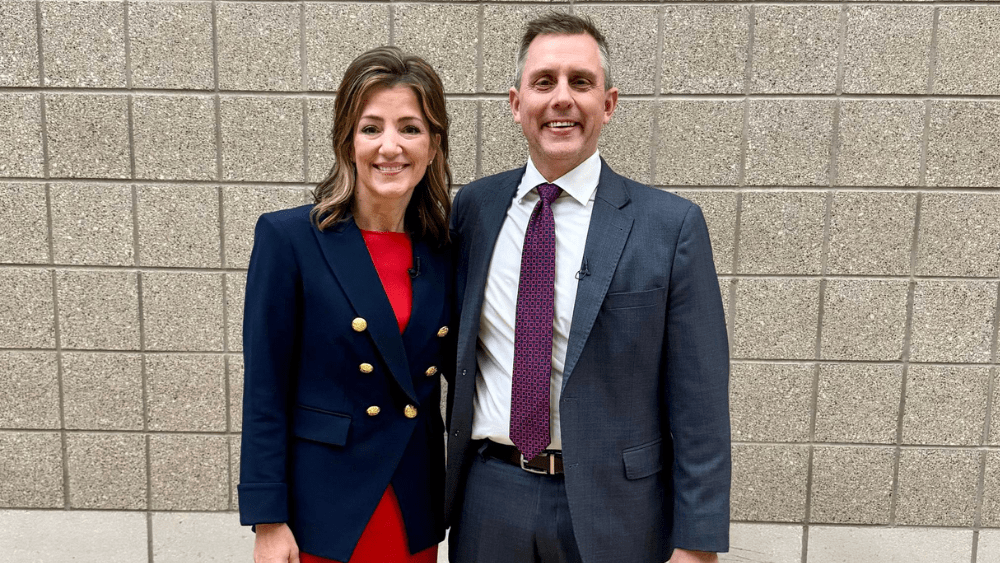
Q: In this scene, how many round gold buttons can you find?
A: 6